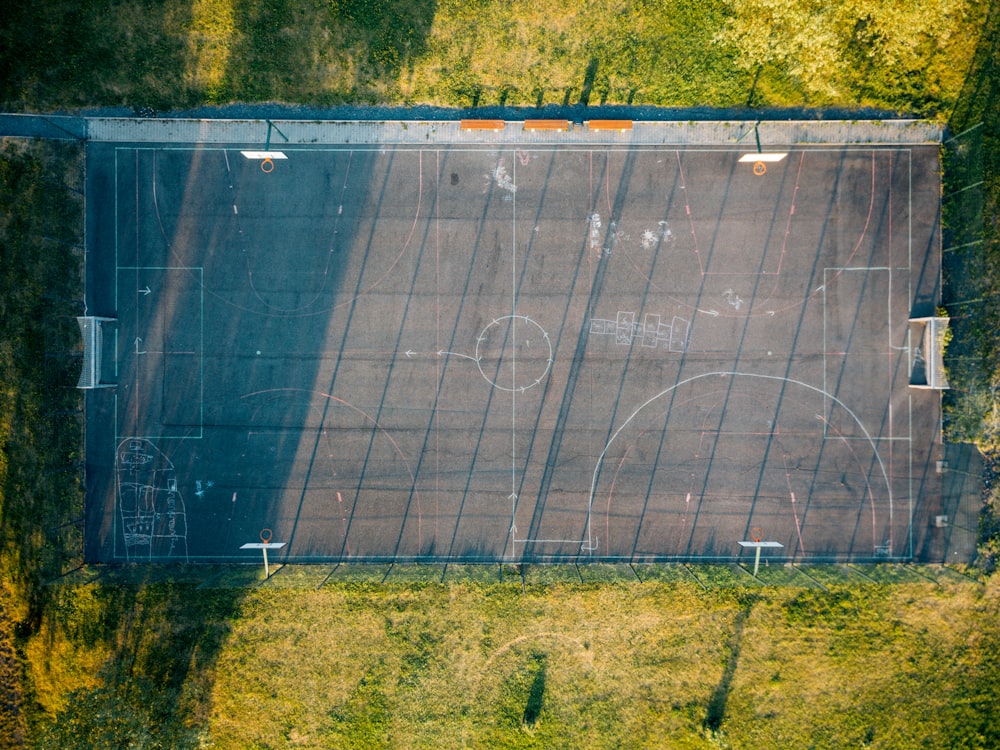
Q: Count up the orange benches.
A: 3